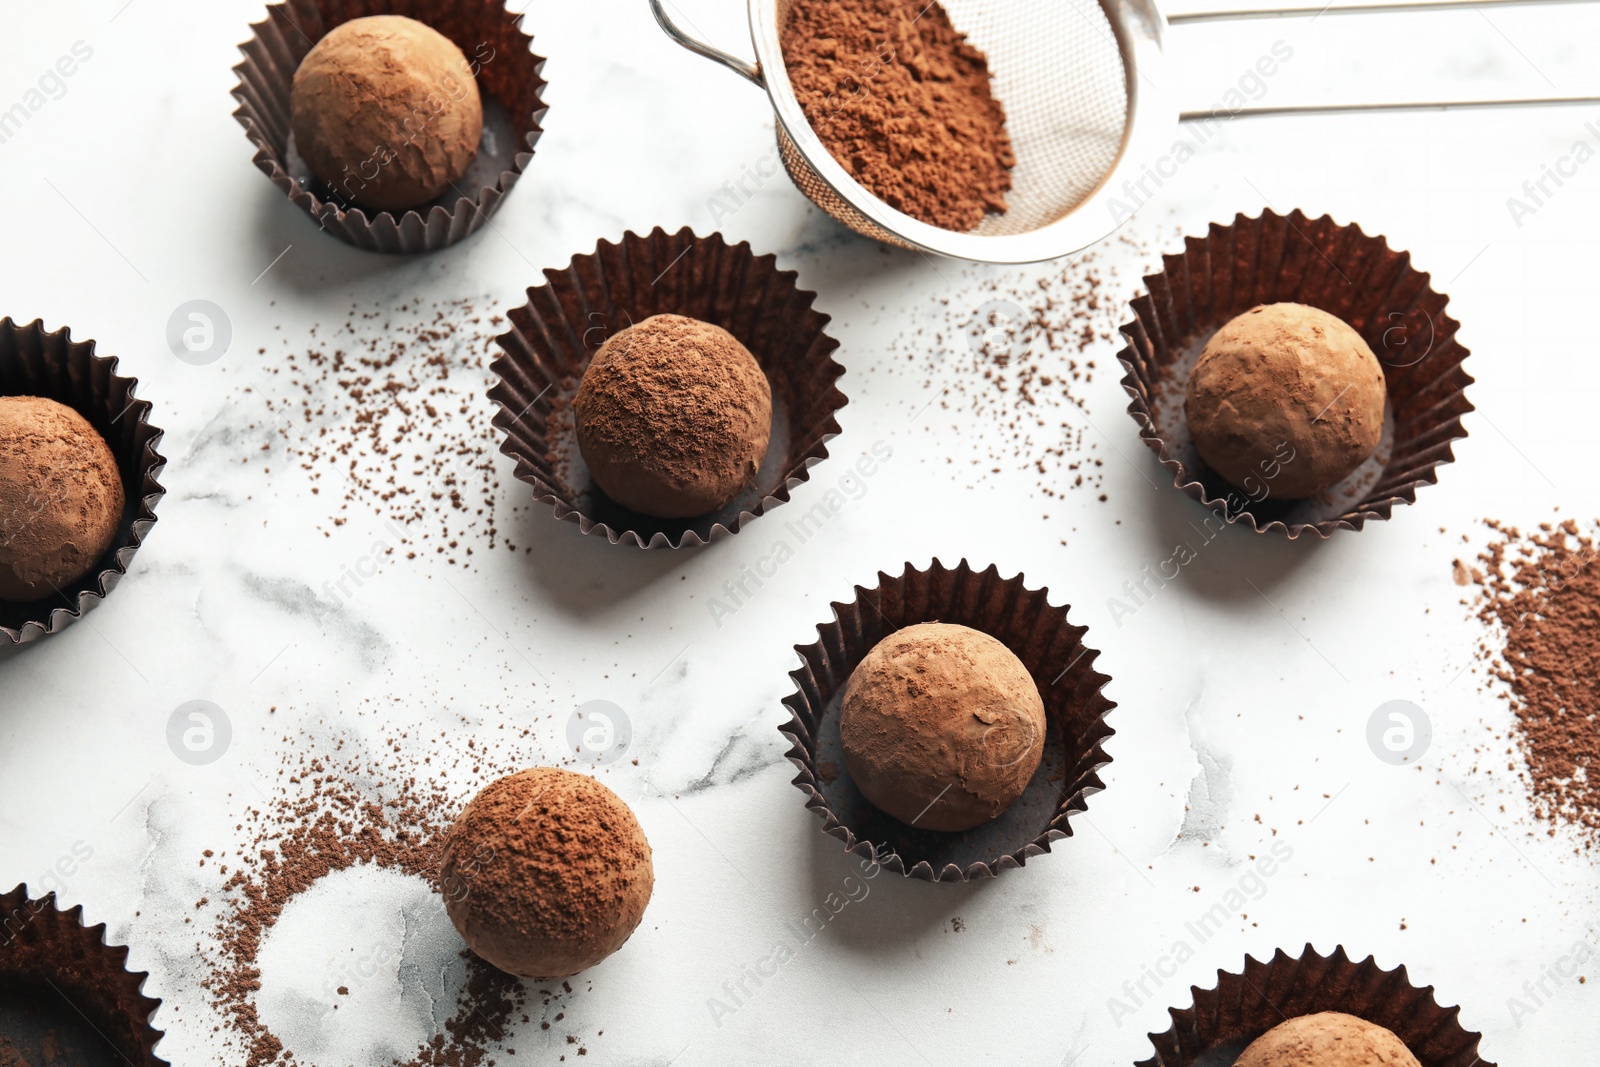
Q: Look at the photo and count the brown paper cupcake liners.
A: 7